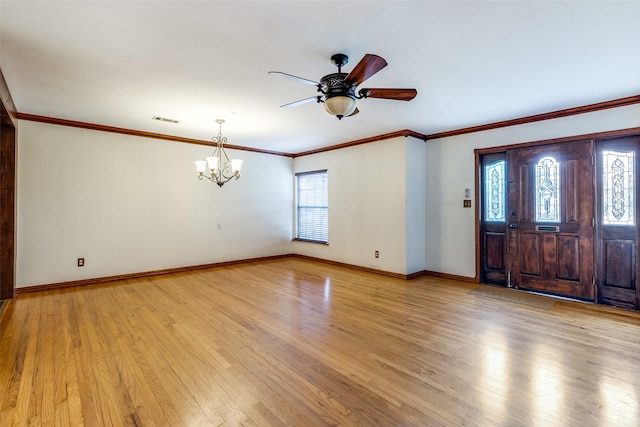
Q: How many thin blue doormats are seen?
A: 0